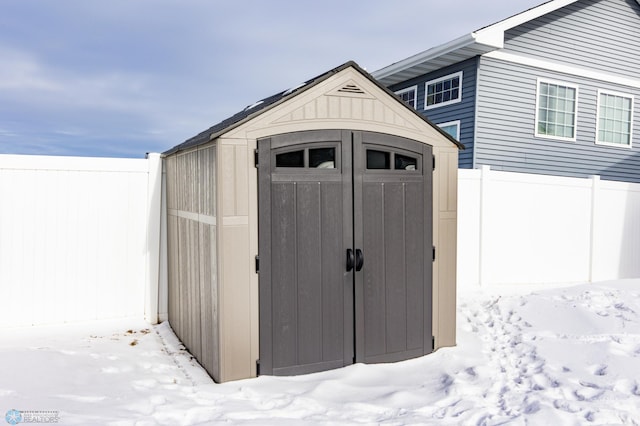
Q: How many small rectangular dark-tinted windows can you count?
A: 4